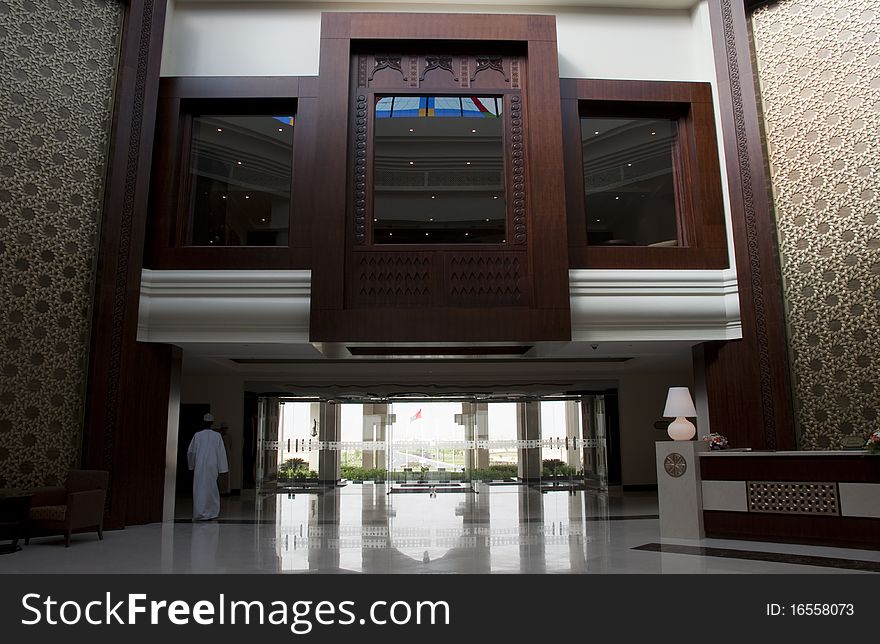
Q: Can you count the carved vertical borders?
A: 4